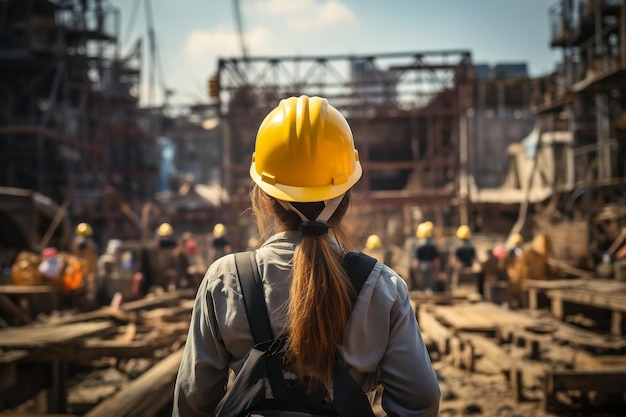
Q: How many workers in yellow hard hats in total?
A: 8